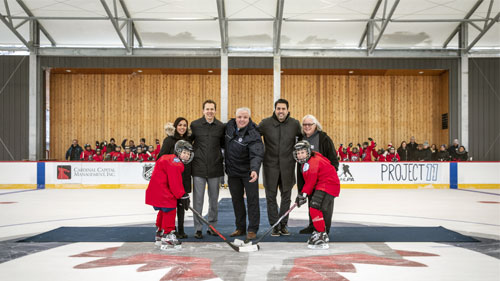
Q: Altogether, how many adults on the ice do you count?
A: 5